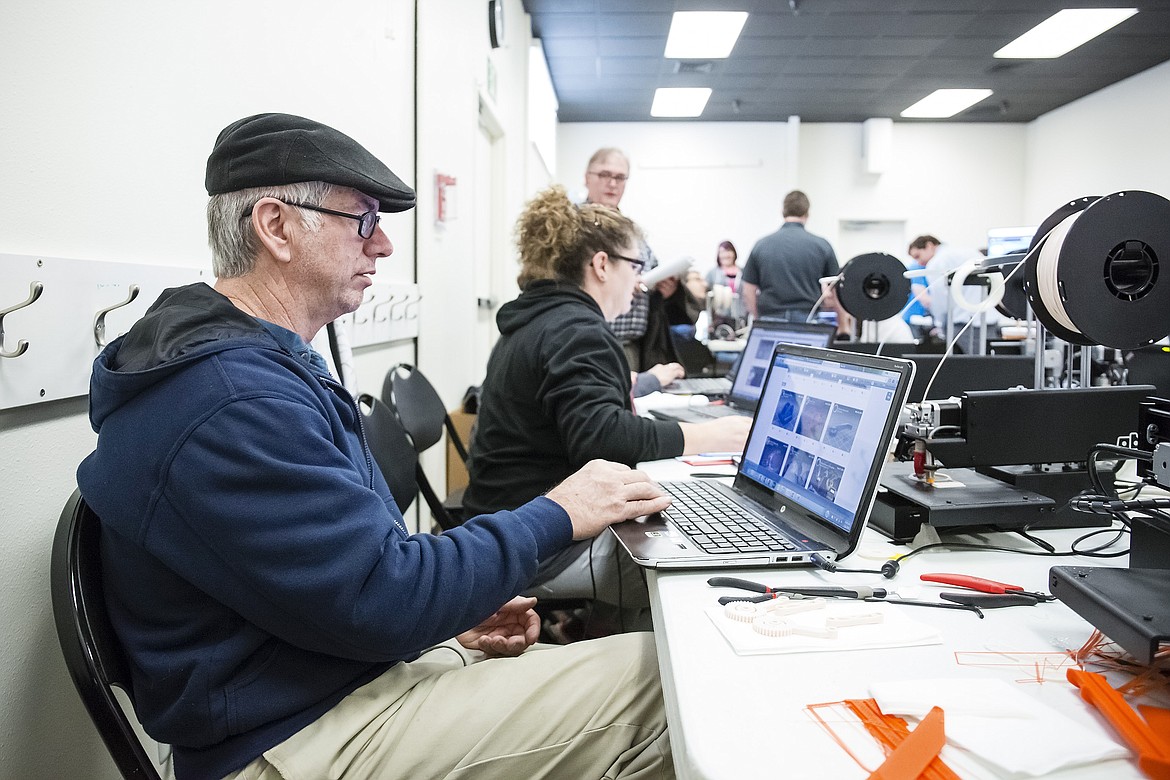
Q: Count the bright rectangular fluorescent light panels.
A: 4